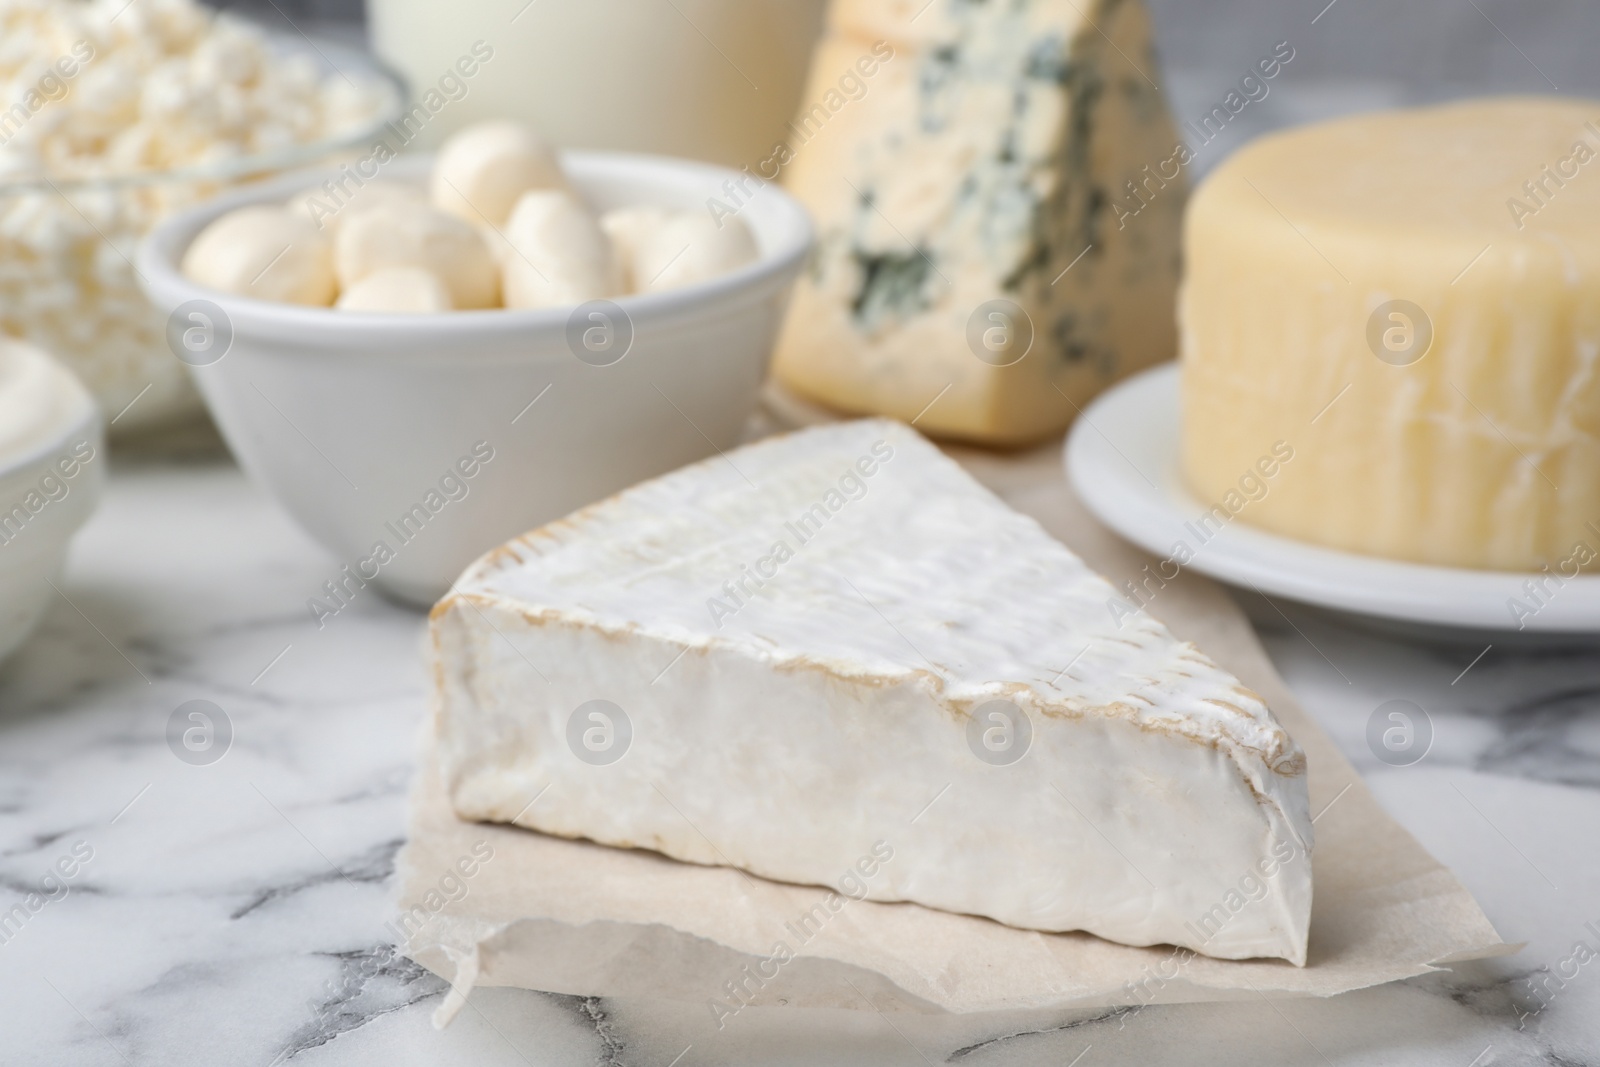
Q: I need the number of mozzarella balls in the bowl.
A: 8